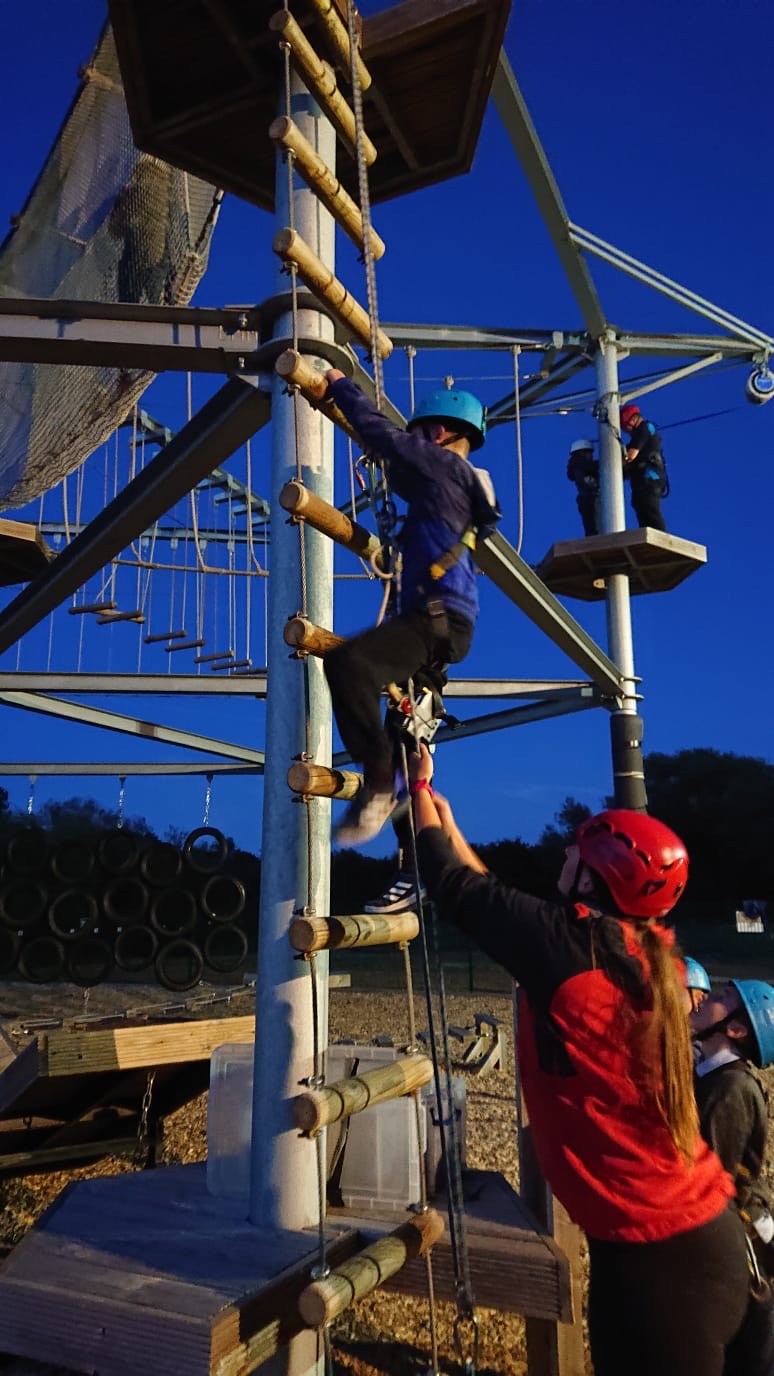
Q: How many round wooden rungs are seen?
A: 11